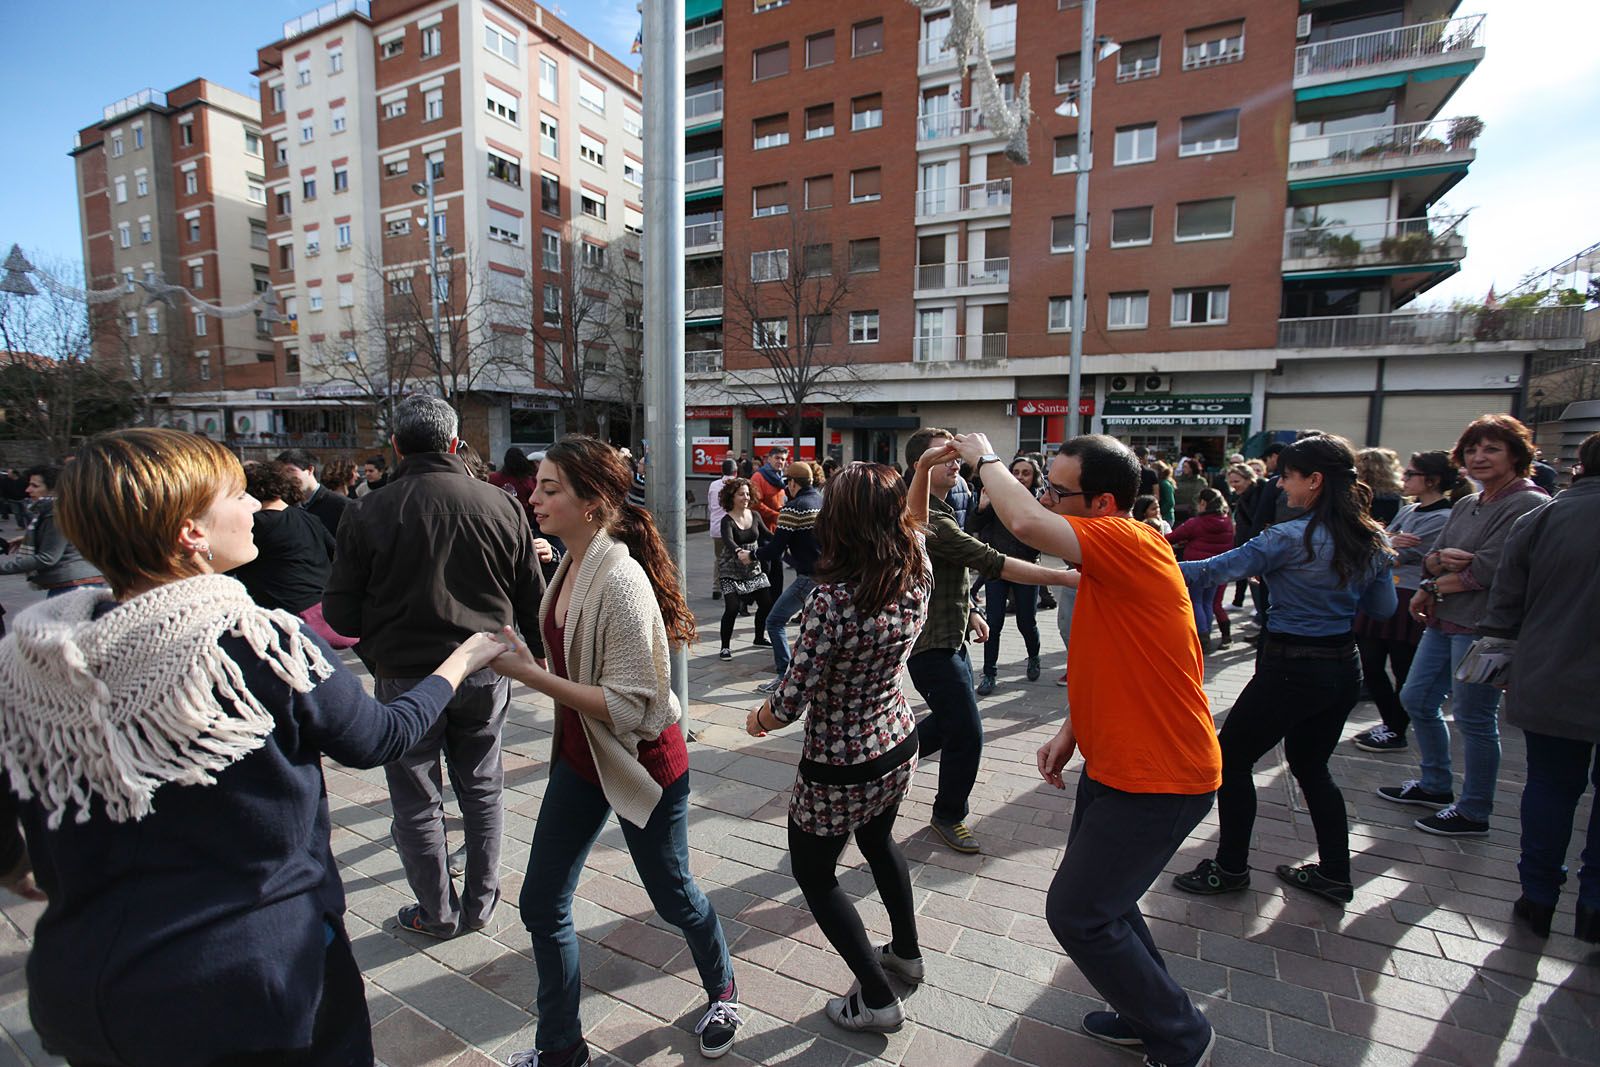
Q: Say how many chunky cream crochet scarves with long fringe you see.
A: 1